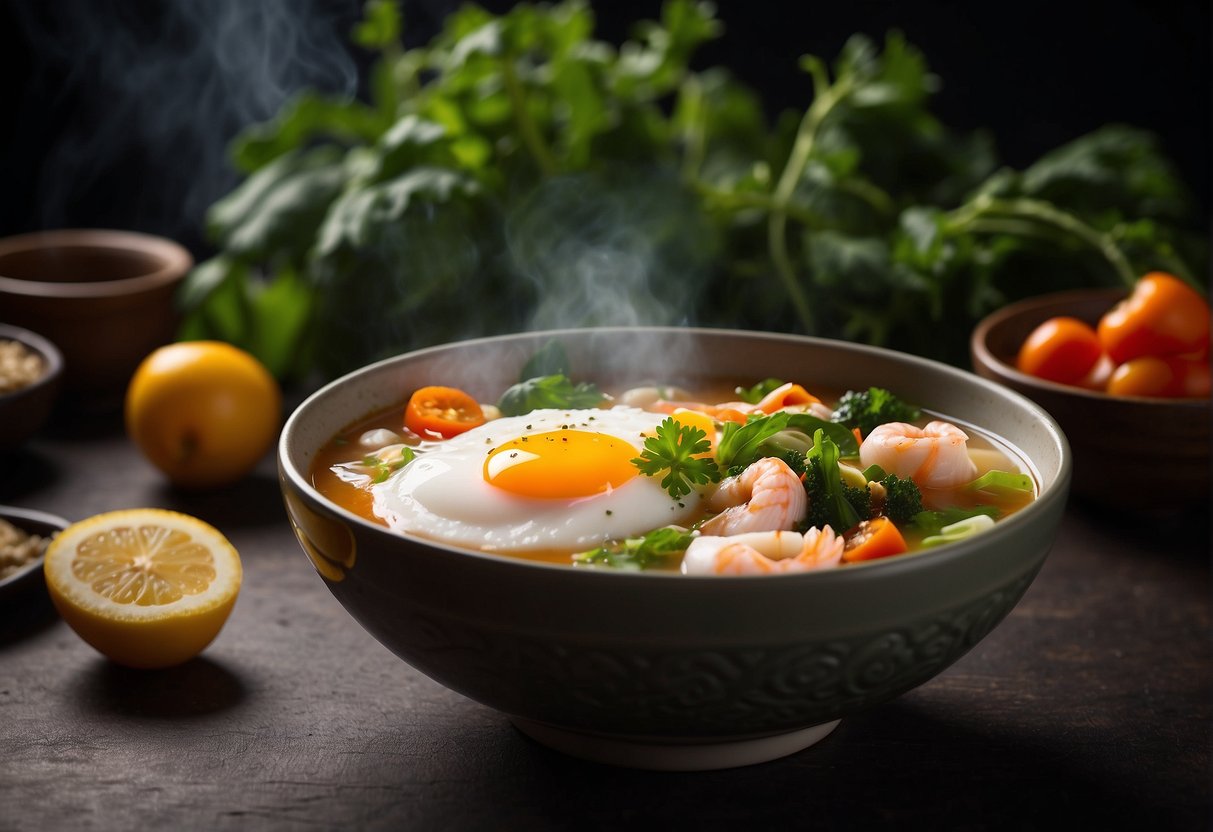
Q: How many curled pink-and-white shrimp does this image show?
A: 3